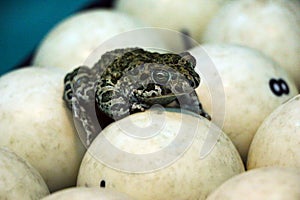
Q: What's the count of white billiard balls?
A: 10